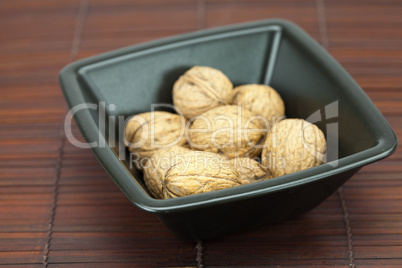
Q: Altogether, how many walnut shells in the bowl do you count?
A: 8